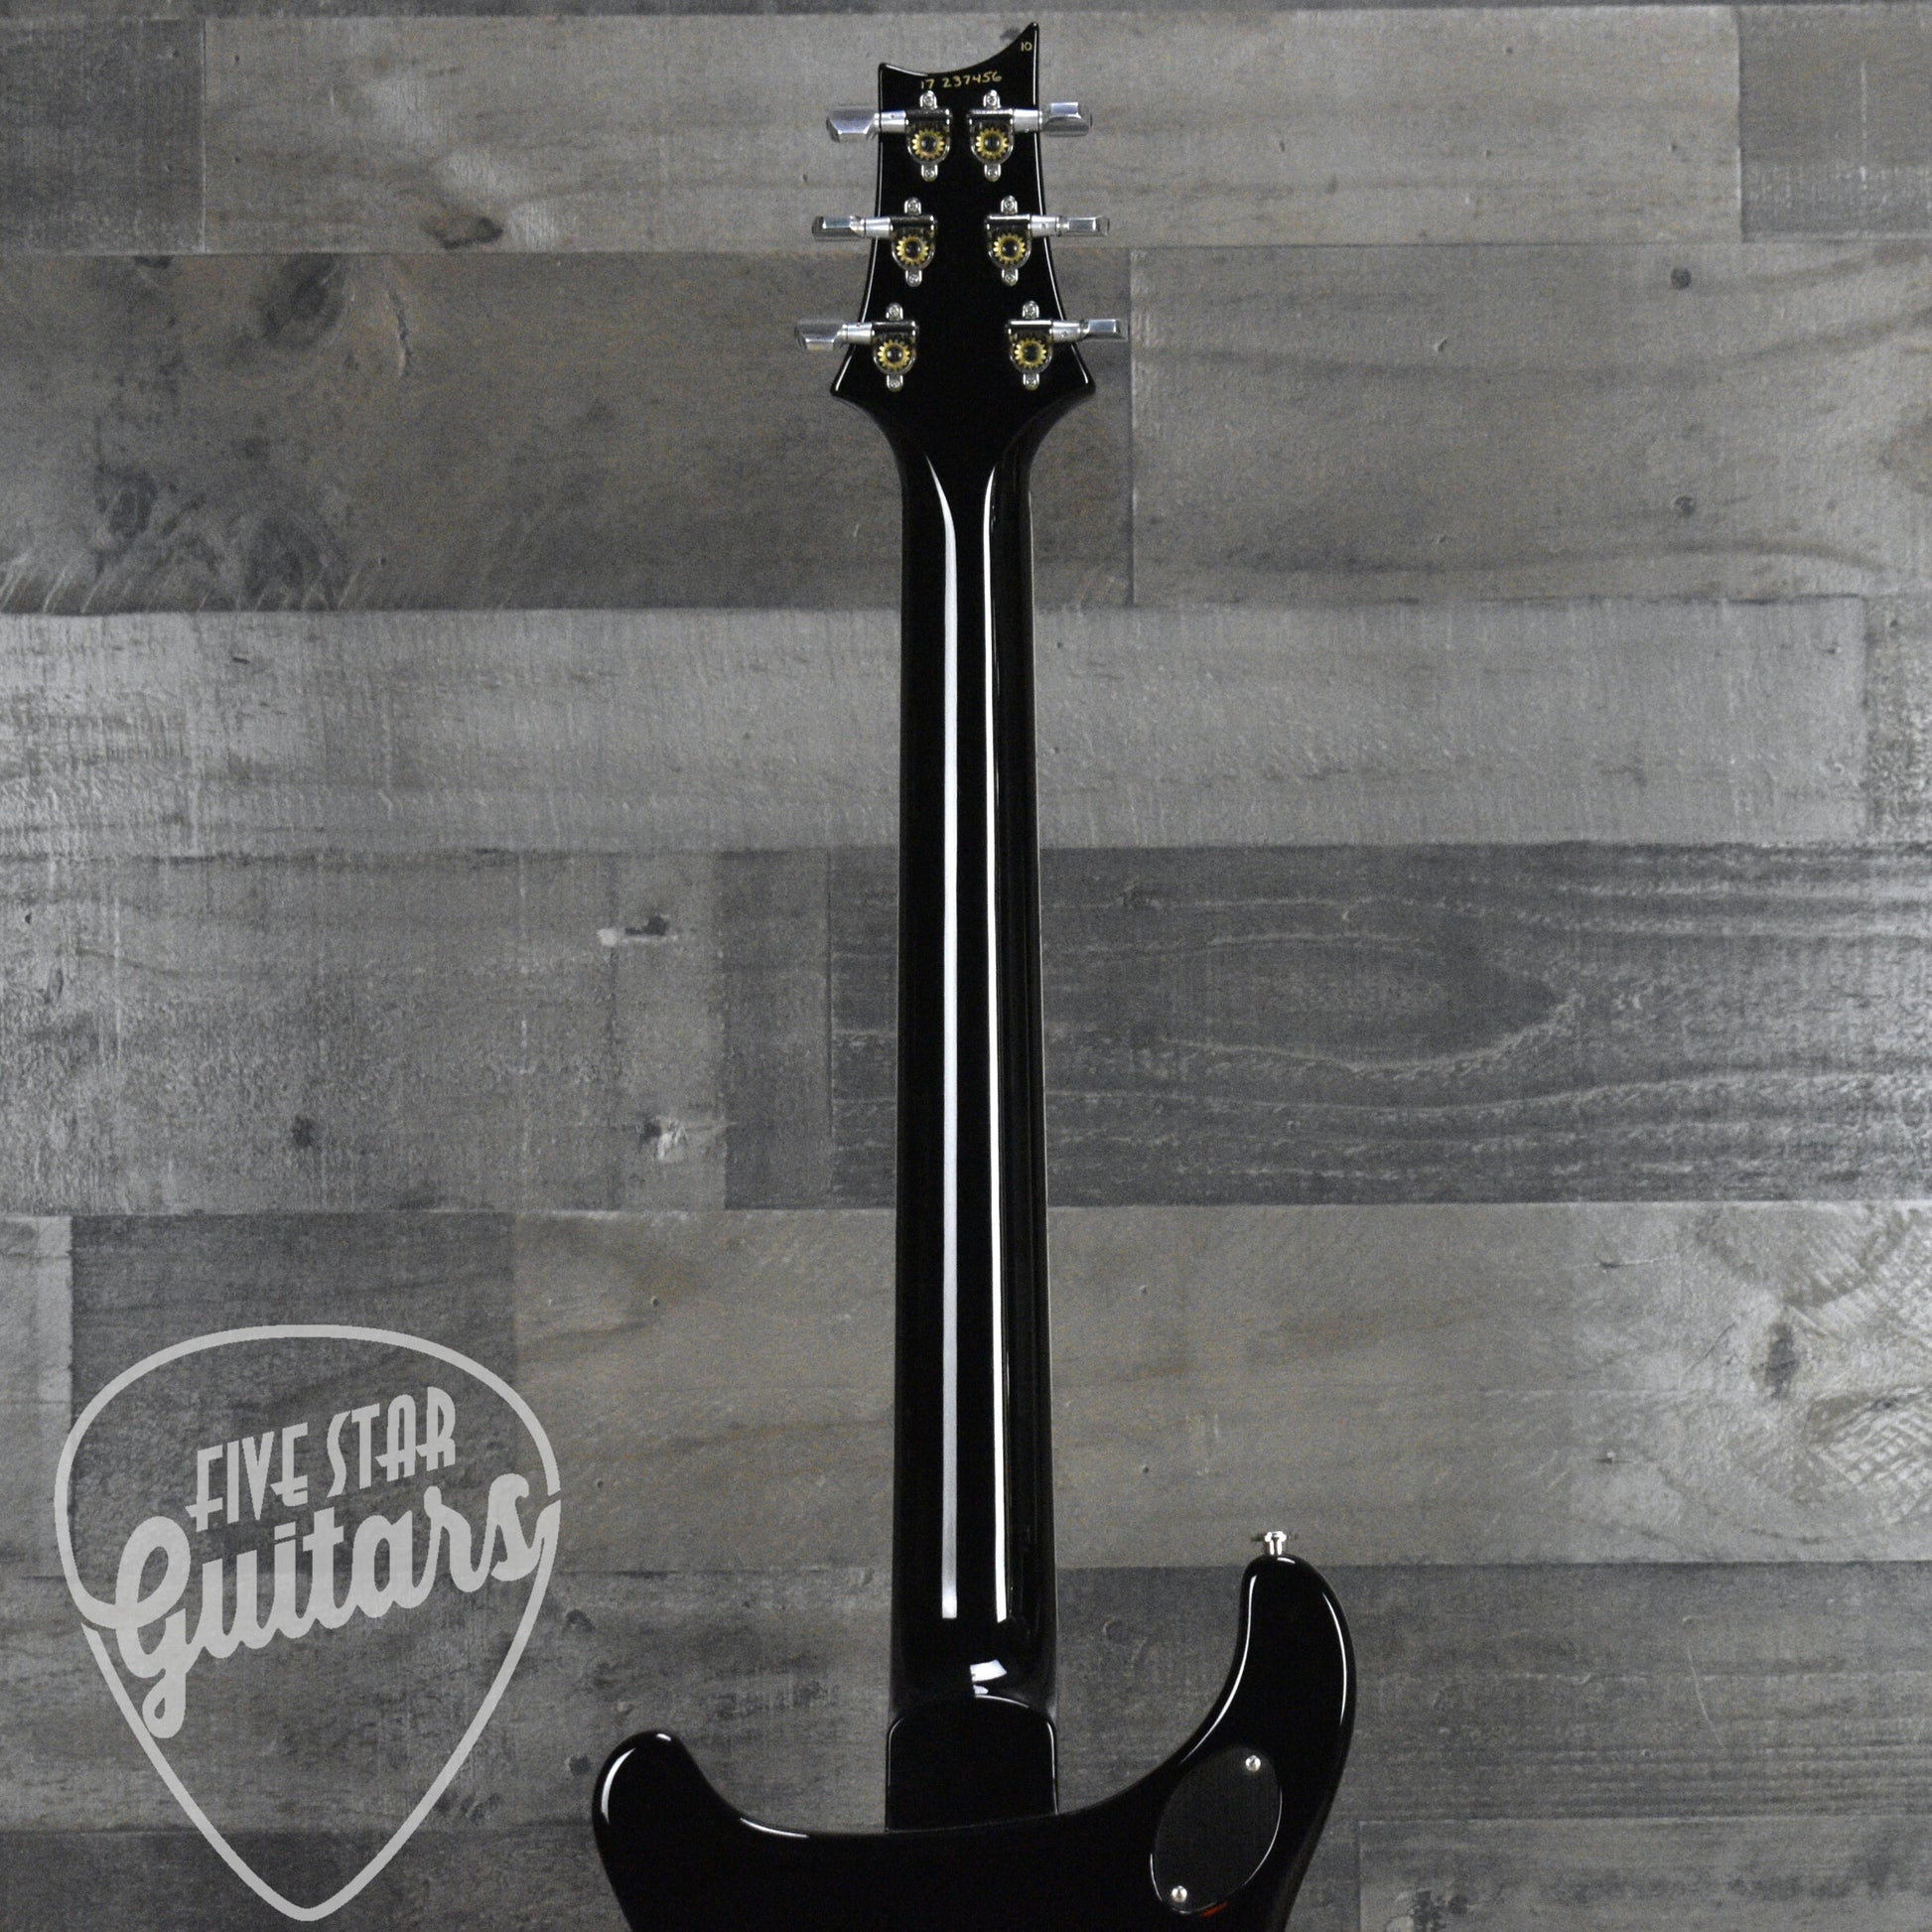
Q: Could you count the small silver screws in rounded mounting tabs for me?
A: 12